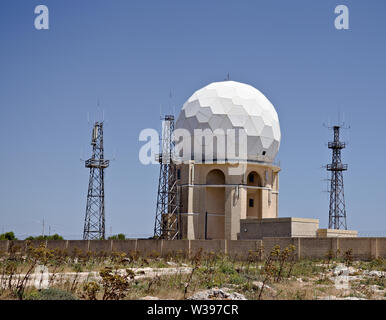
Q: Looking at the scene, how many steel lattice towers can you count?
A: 3